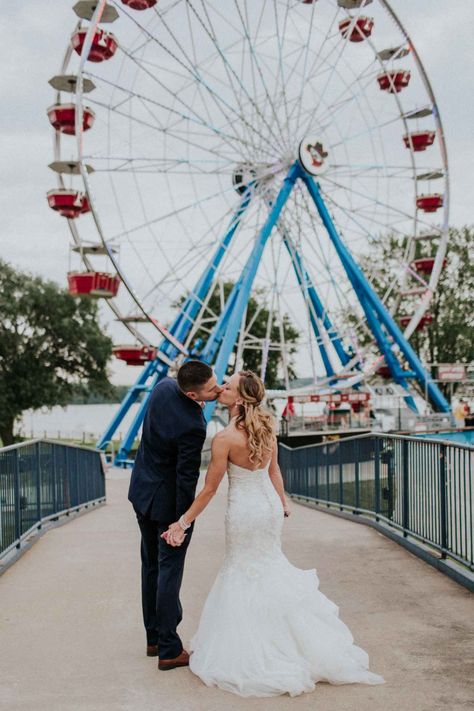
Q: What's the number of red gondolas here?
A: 14